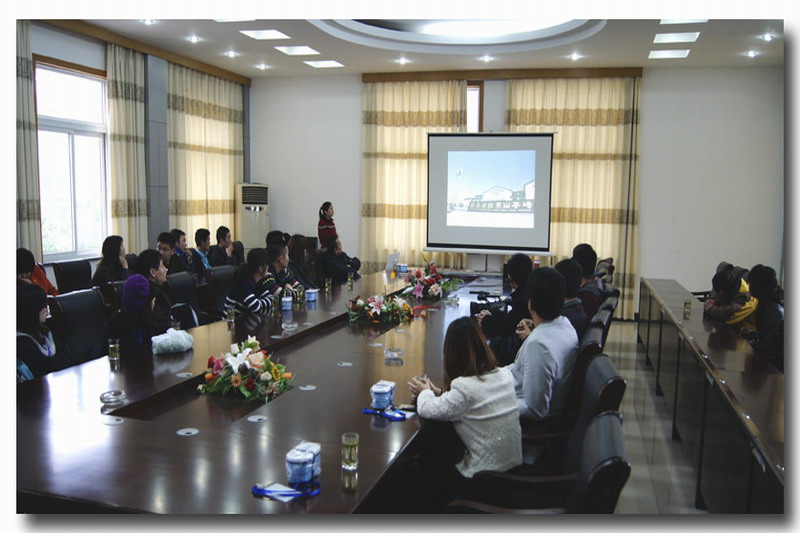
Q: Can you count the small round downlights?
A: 9